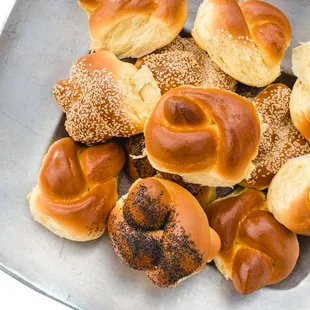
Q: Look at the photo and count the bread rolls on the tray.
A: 12